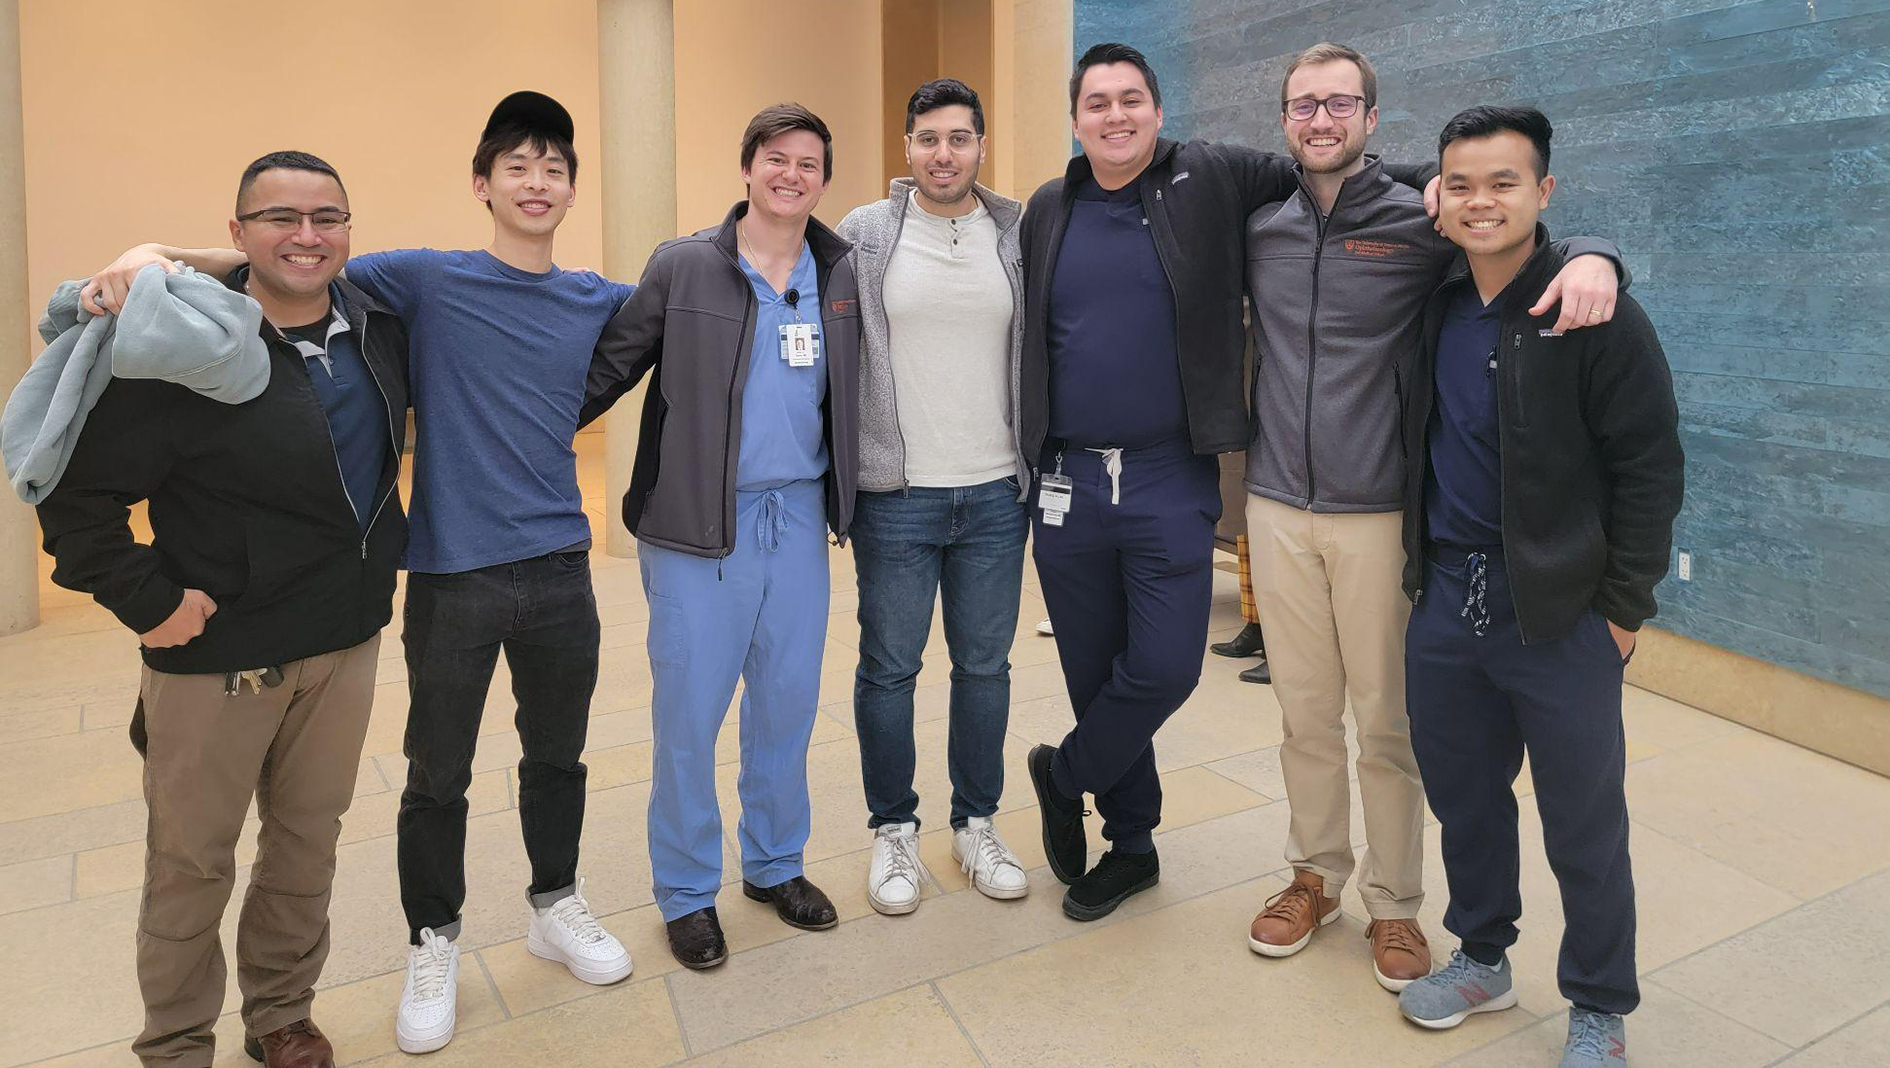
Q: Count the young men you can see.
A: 7